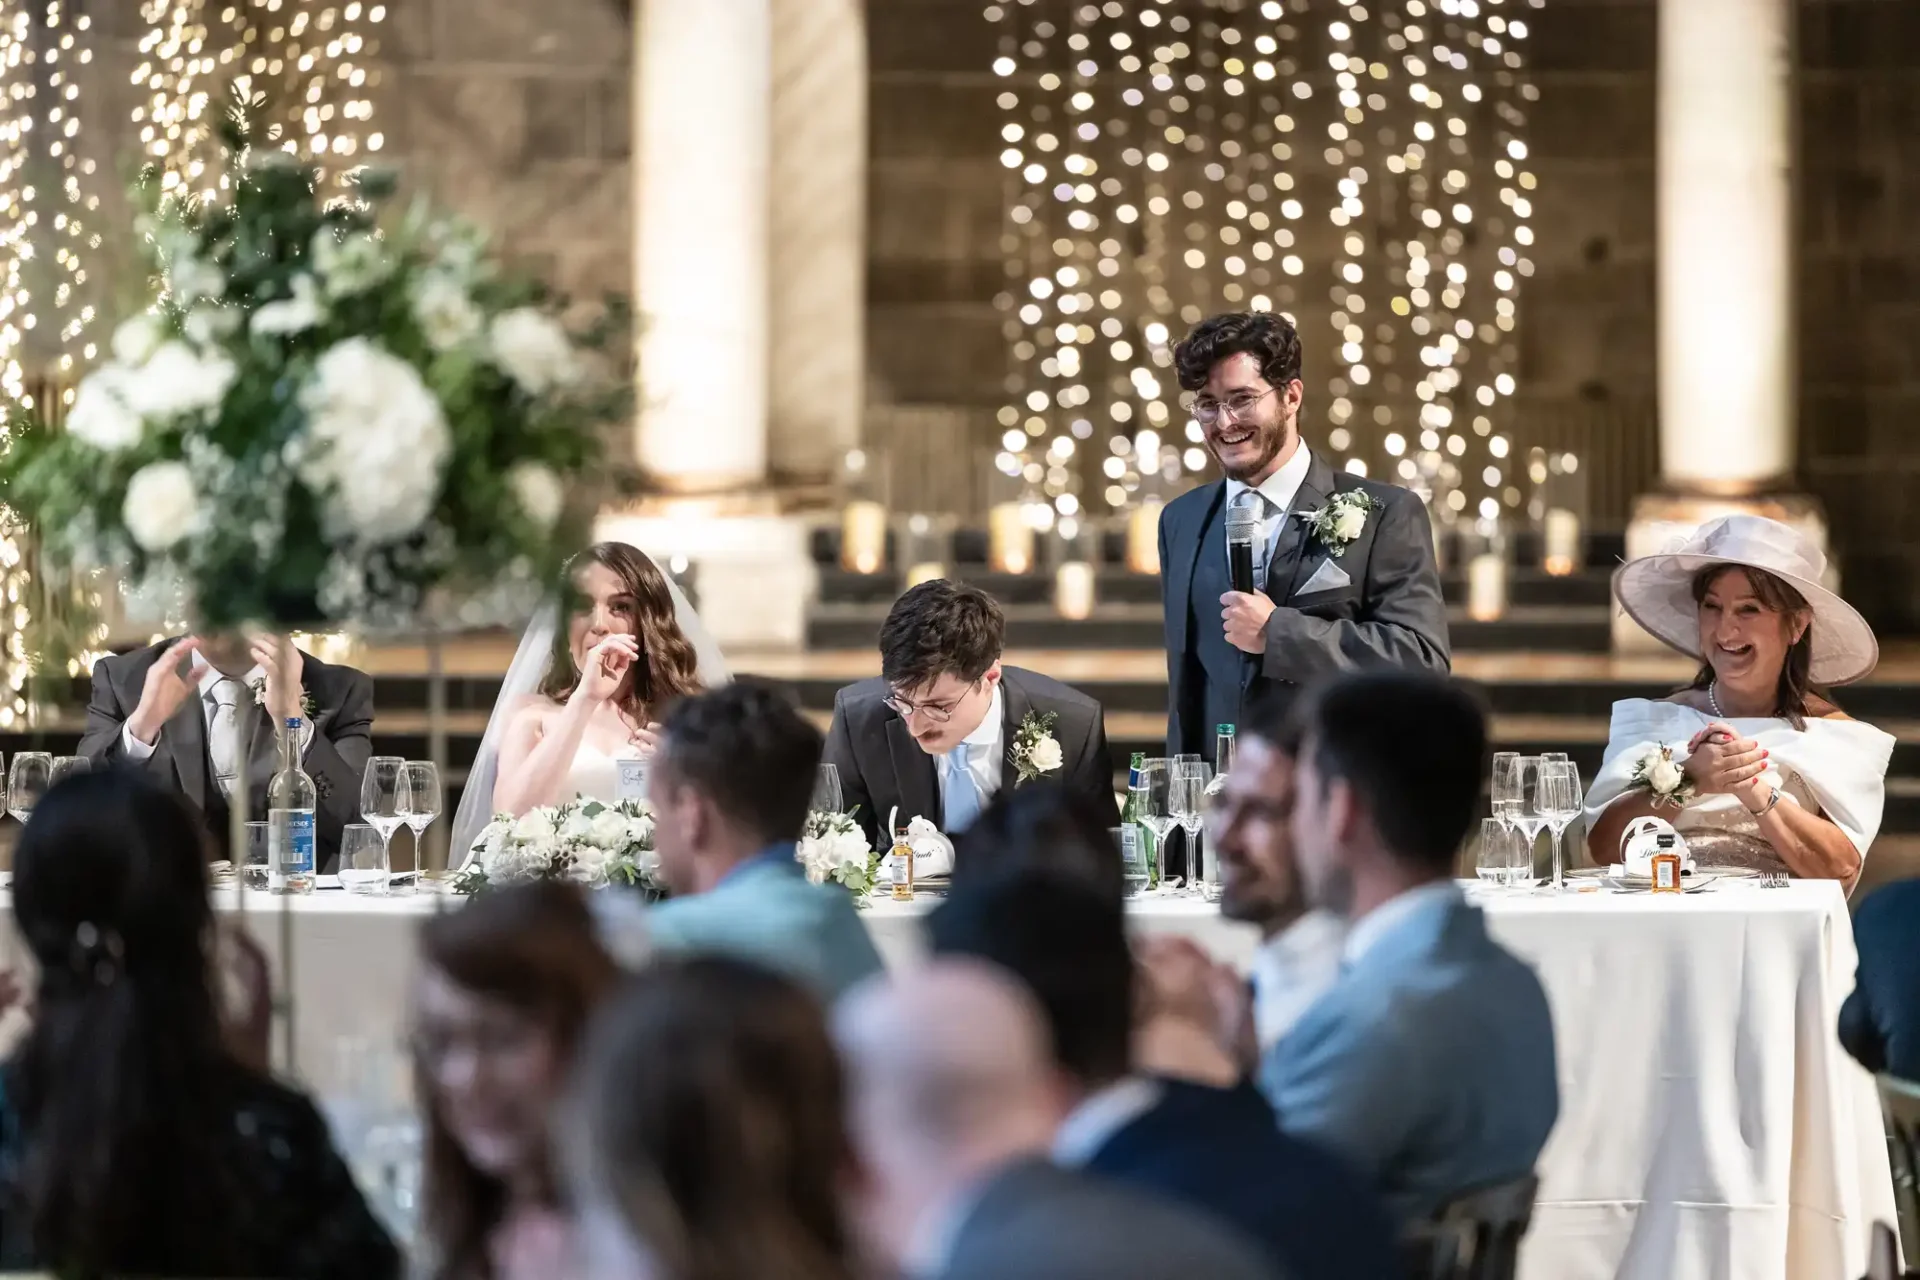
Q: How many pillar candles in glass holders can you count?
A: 7